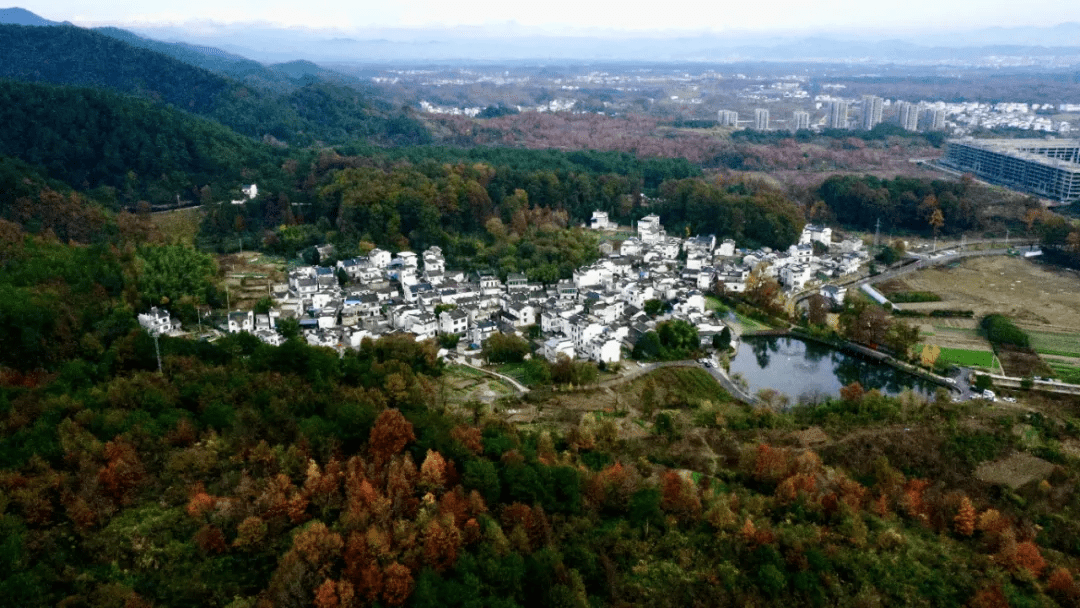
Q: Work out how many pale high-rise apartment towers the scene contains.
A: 7